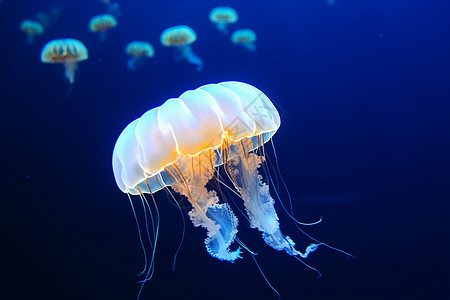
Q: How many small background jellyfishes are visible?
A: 7